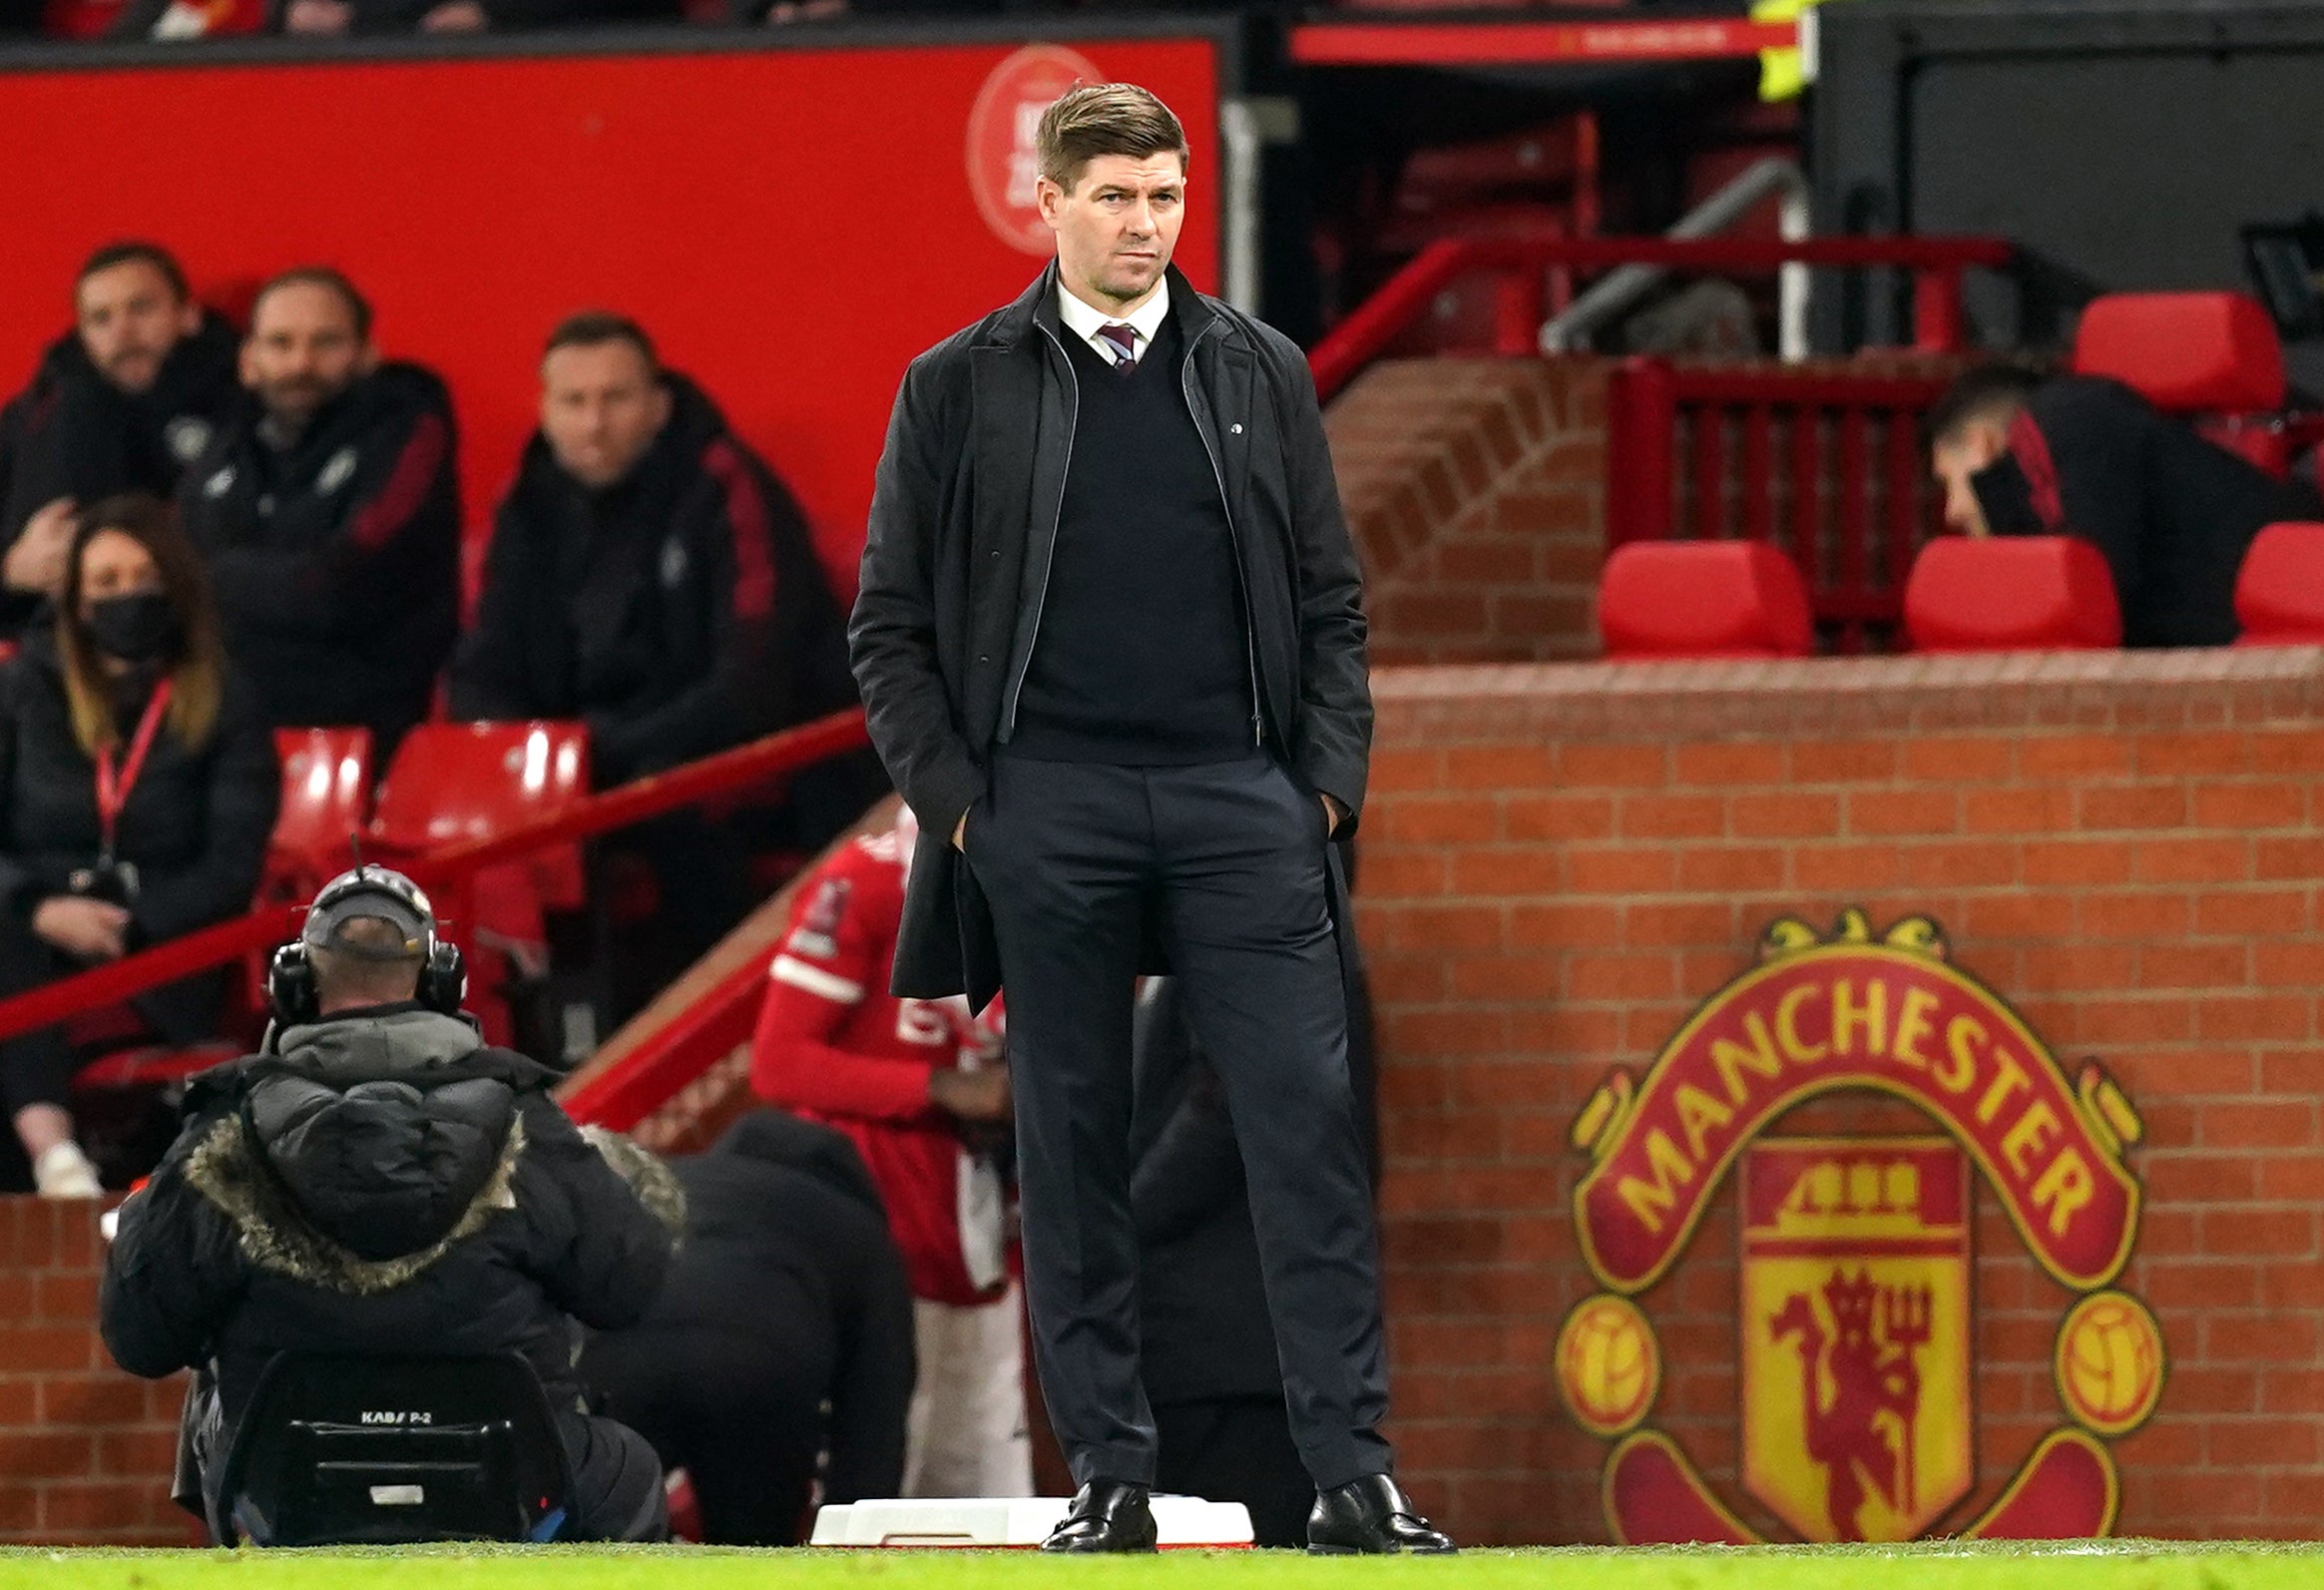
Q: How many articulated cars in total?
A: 0